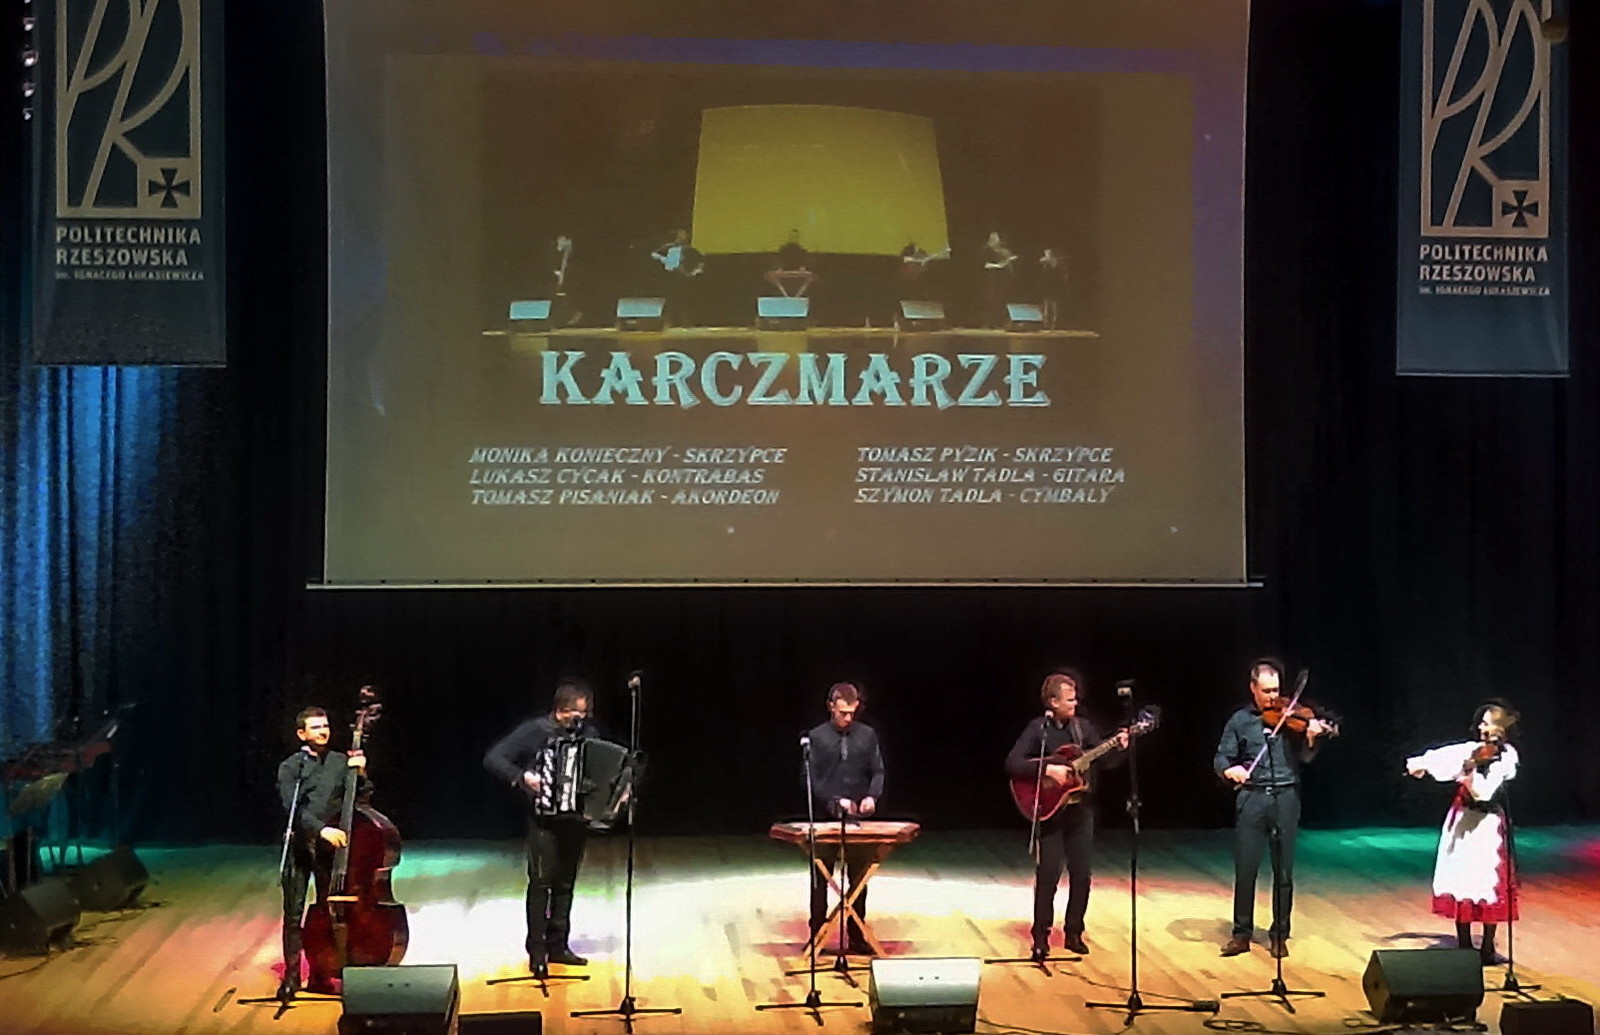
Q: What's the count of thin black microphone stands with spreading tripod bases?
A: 9